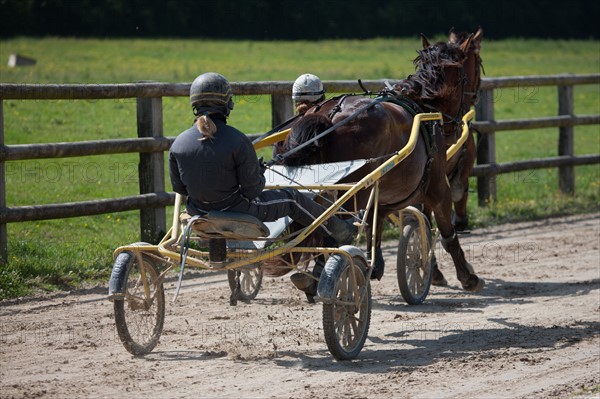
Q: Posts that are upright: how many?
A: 5